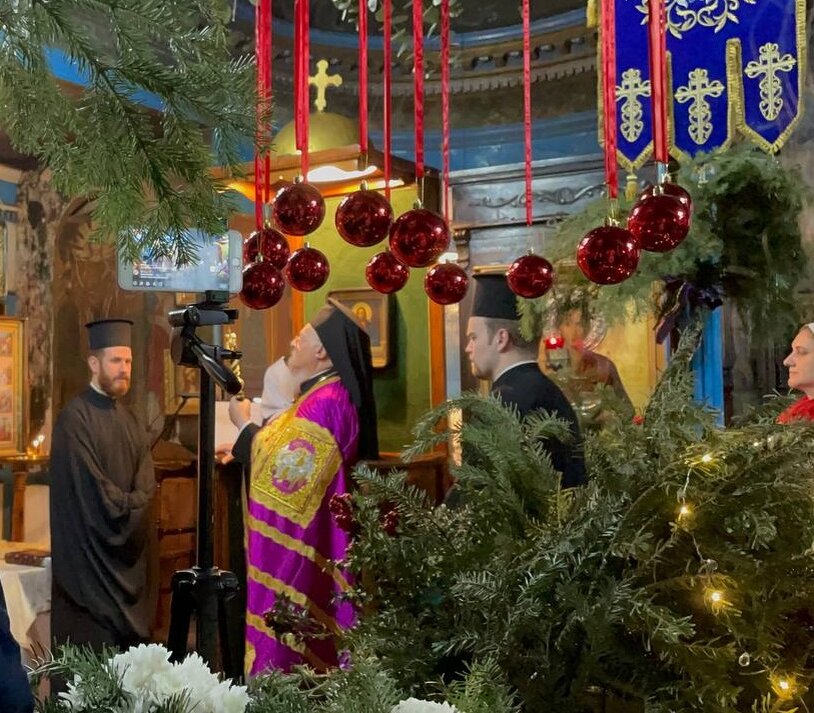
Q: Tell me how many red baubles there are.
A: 12